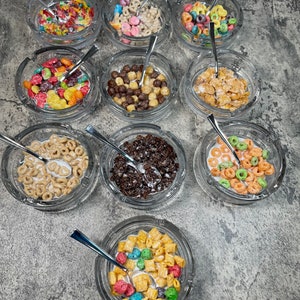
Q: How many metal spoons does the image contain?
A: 10